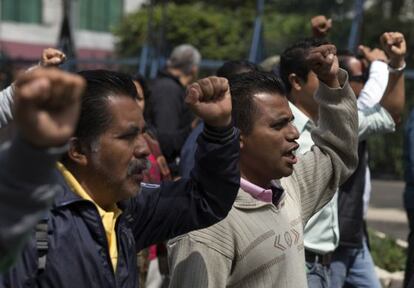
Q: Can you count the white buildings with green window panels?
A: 1